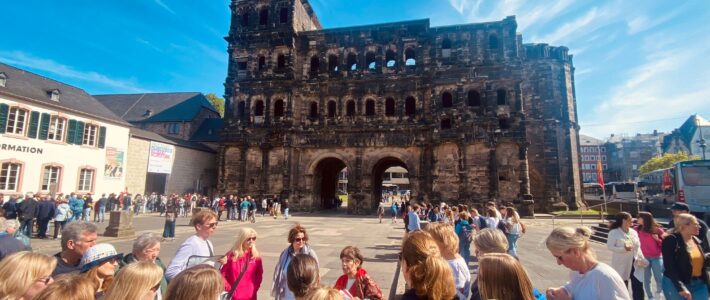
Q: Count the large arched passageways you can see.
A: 2